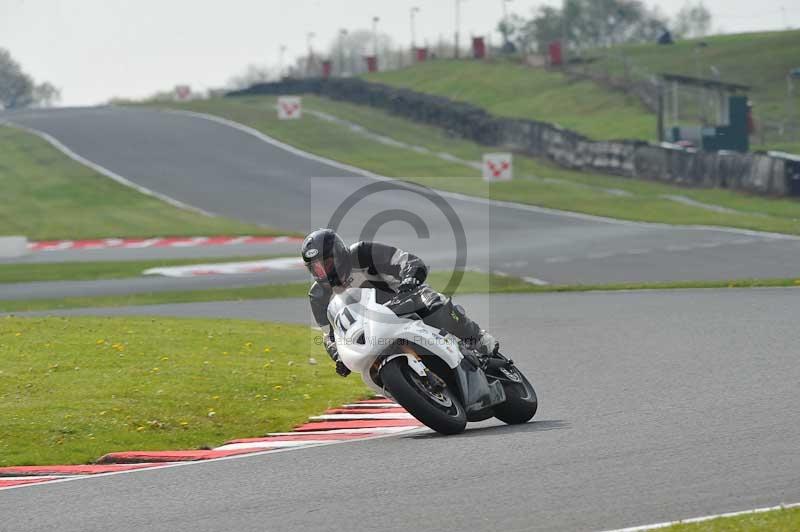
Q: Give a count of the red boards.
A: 5